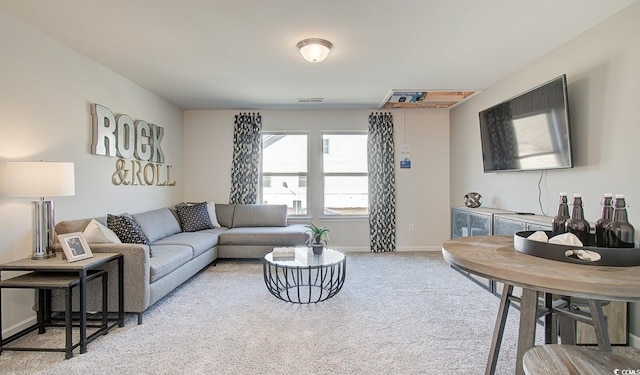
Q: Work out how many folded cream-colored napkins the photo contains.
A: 2